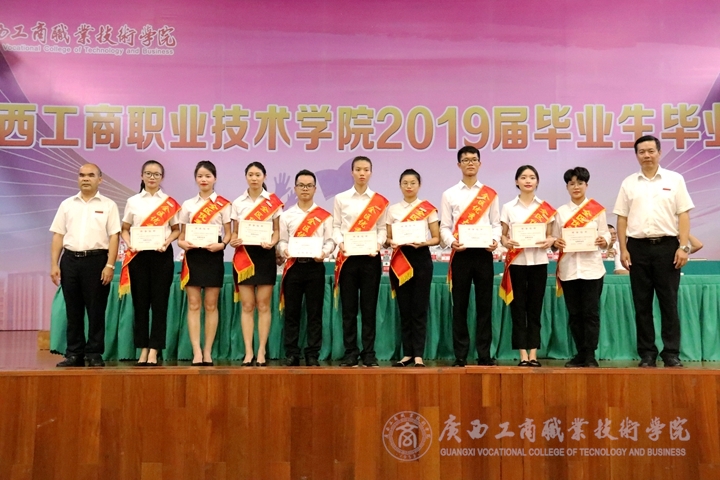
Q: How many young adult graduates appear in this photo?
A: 9